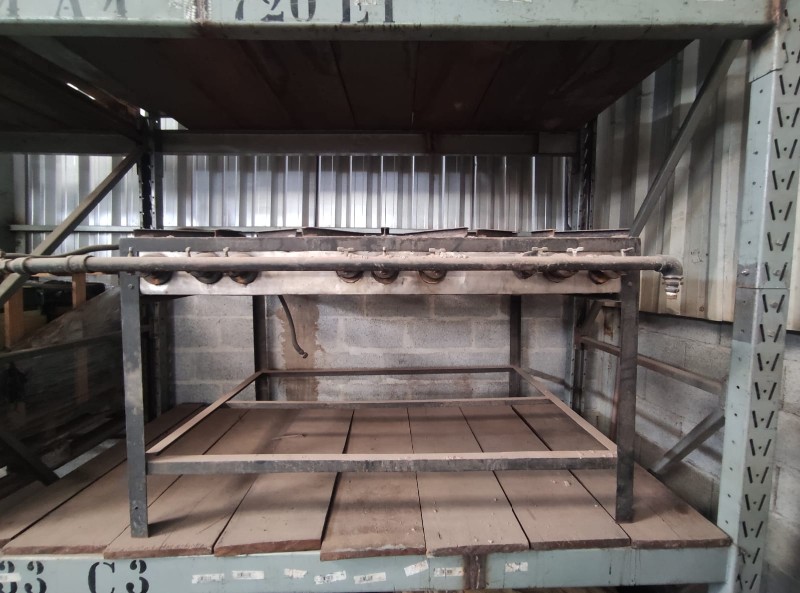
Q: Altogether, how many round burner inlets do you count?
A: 9